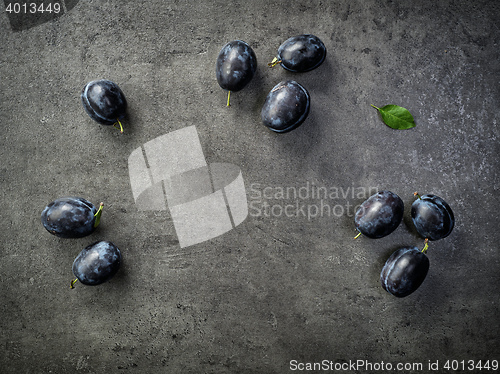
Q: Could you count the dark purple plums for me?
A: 9